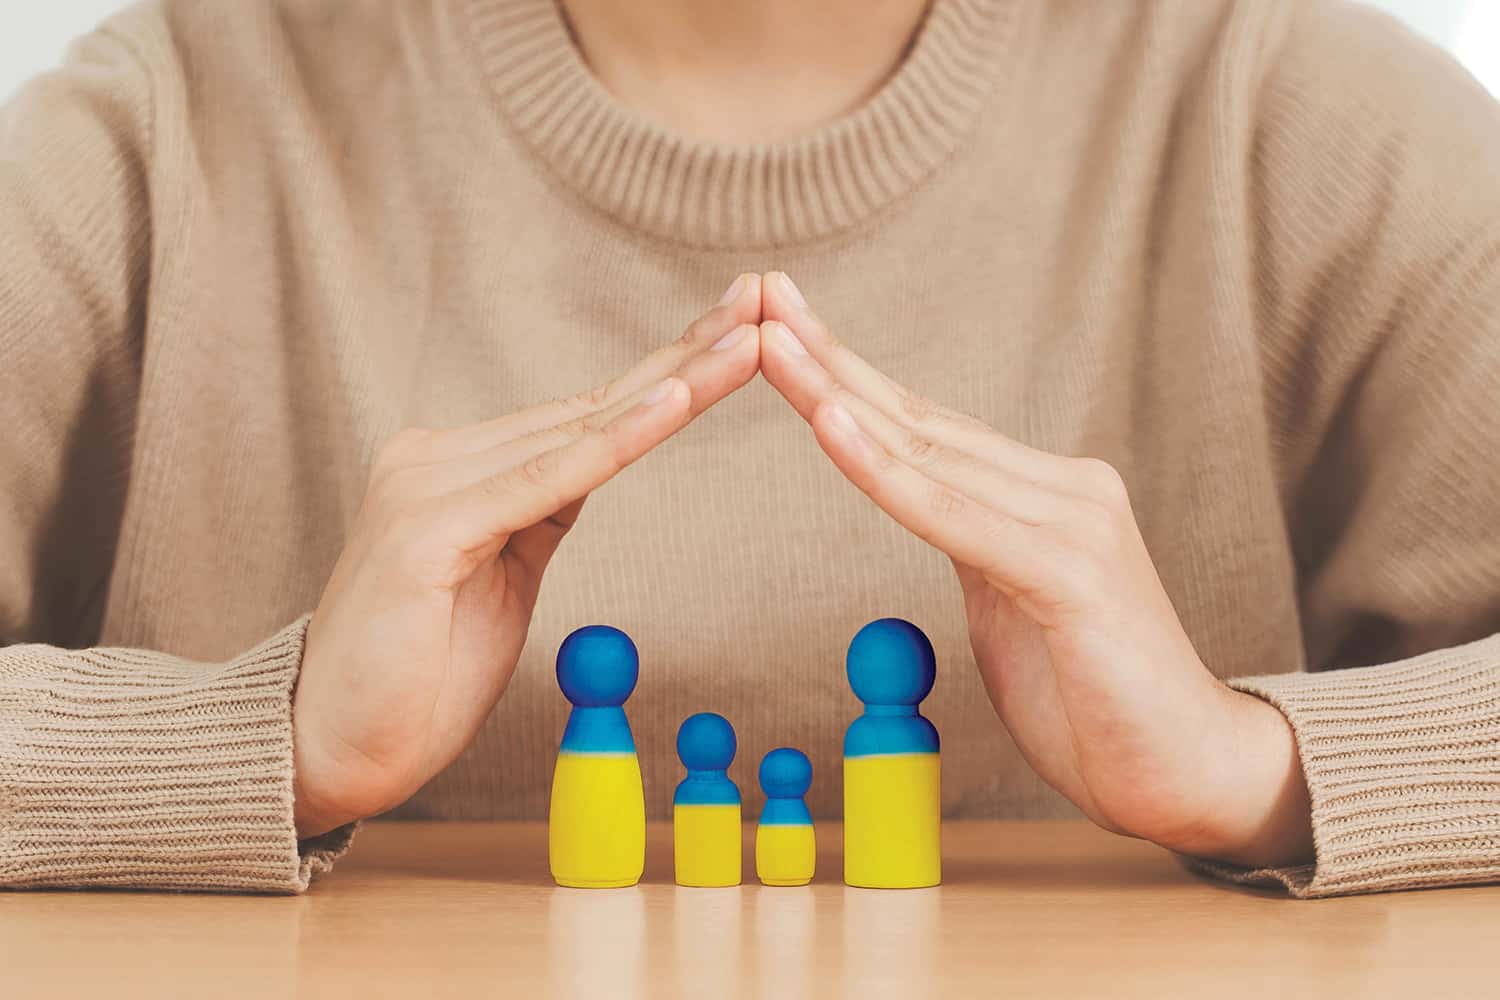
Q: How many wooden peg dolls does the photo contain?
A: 4